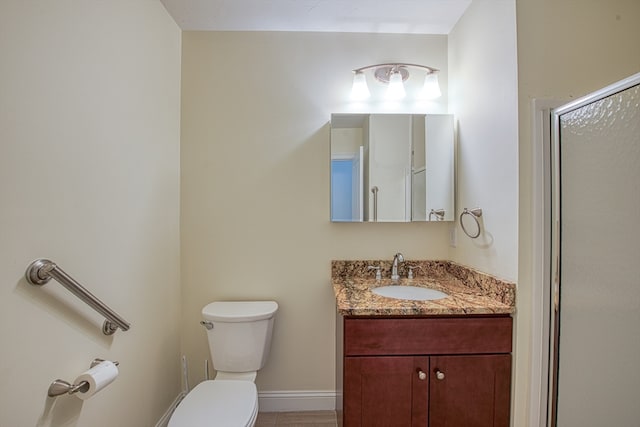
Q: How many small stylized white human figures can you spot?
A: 0